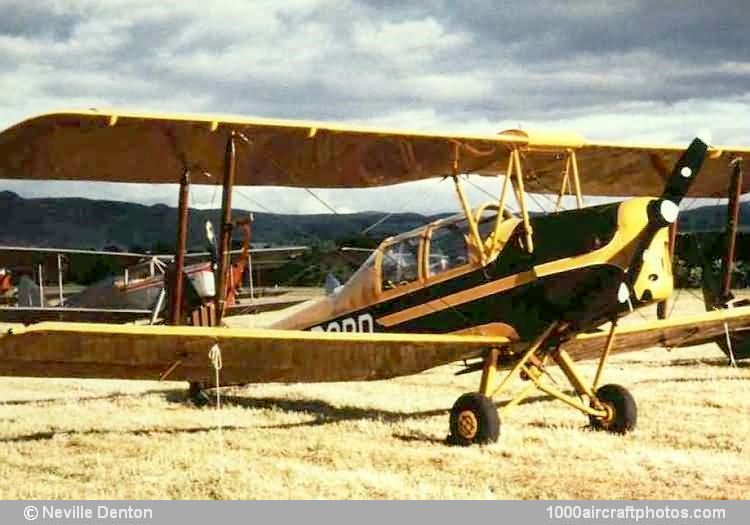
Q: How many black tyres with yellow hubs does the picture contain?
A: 2